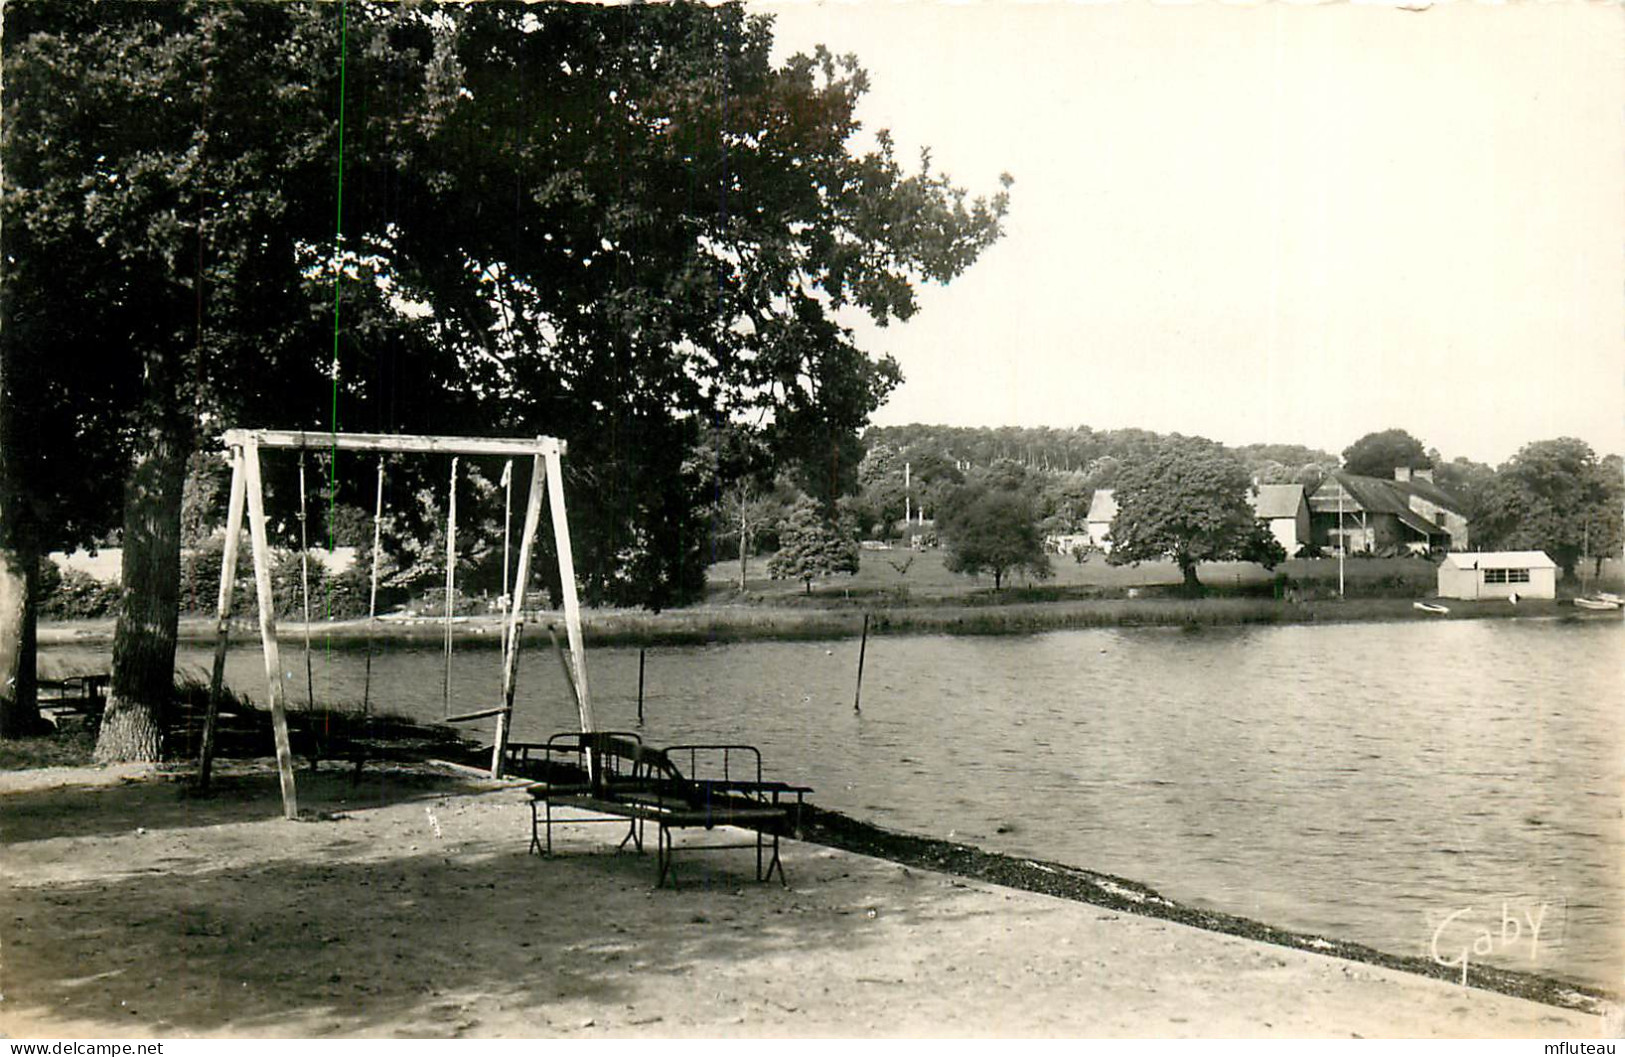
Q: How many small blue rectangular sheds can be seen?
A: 0